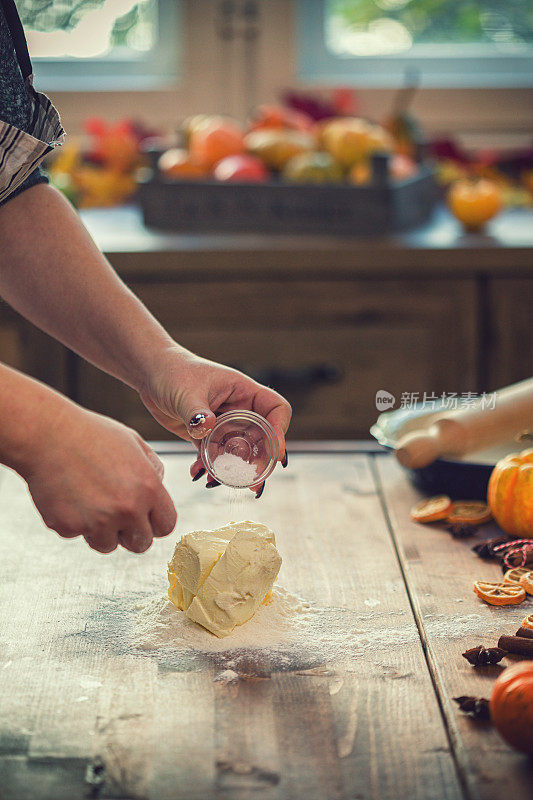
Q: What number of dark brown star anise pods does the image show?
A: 4